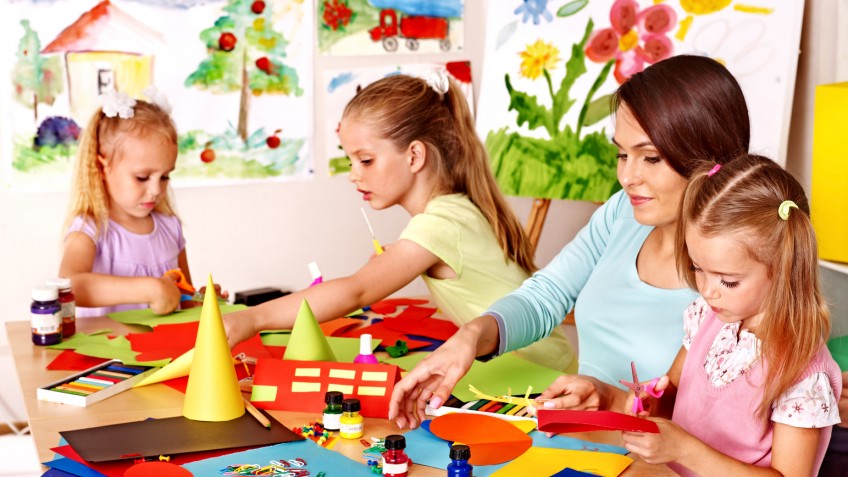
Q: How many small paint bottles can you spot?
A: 6